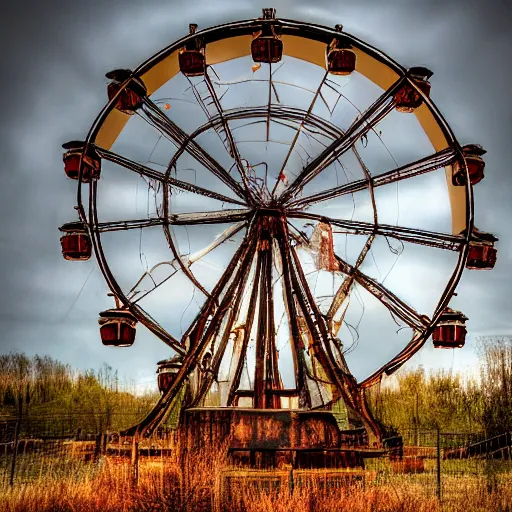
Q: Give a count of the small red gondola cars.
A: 12